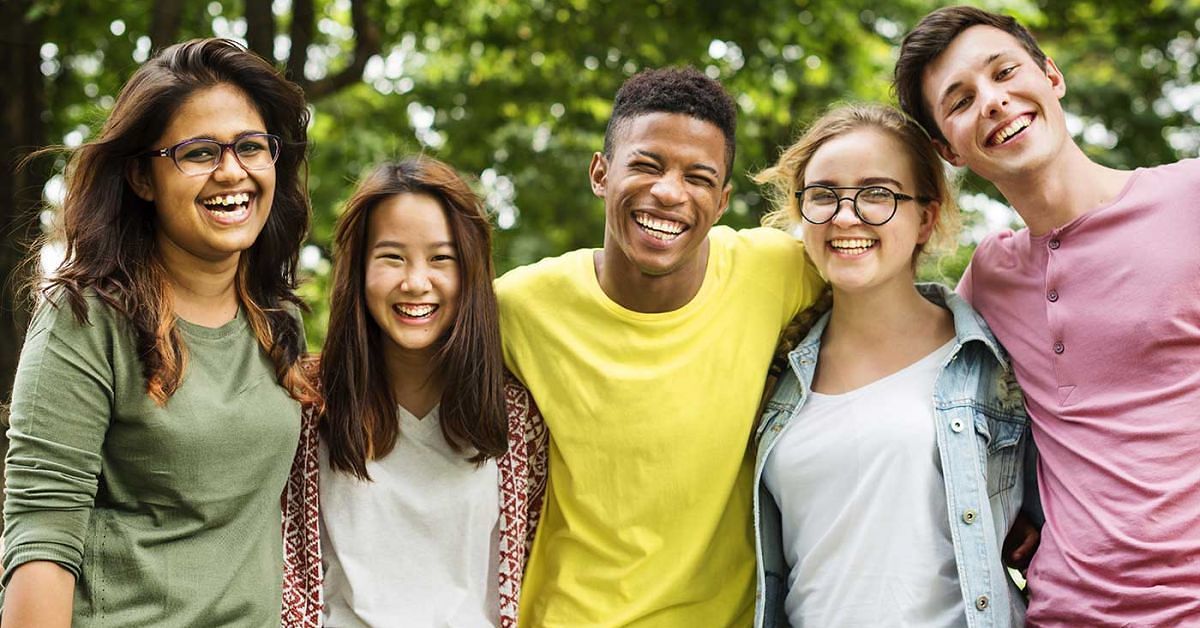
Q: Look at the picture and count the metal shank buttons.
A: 3